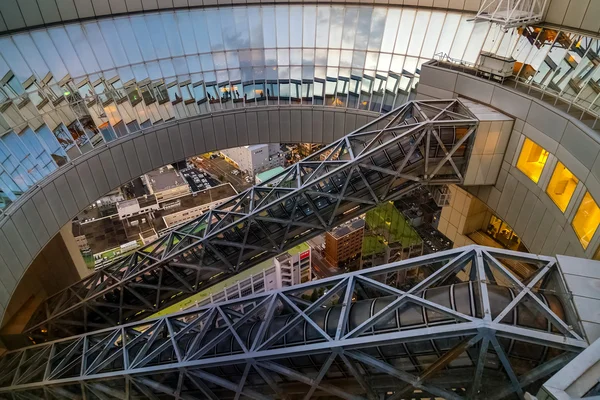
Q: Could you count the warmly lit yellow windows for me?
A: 3